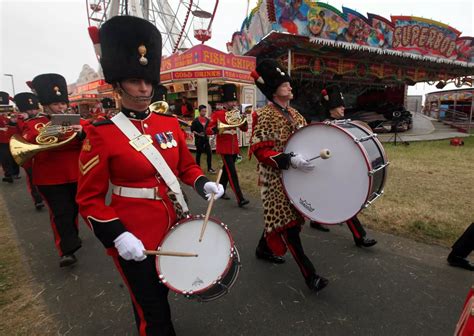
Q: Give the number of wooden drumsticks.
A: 2